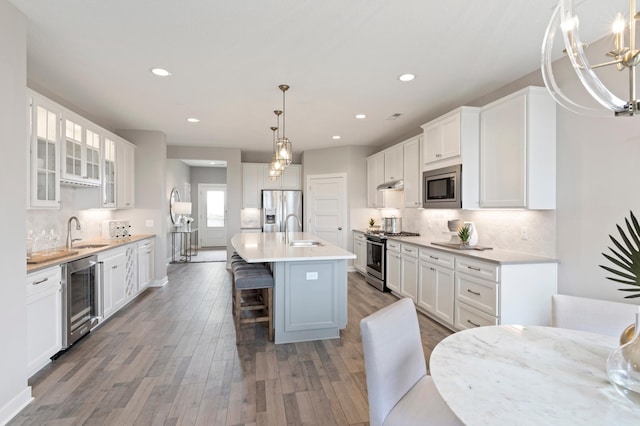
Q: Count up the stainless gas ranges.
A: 1